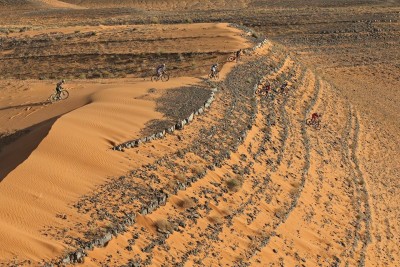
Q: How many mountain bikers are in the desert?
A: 7